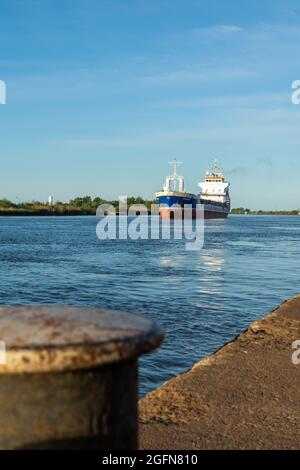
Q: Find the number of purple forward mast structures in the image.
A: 0